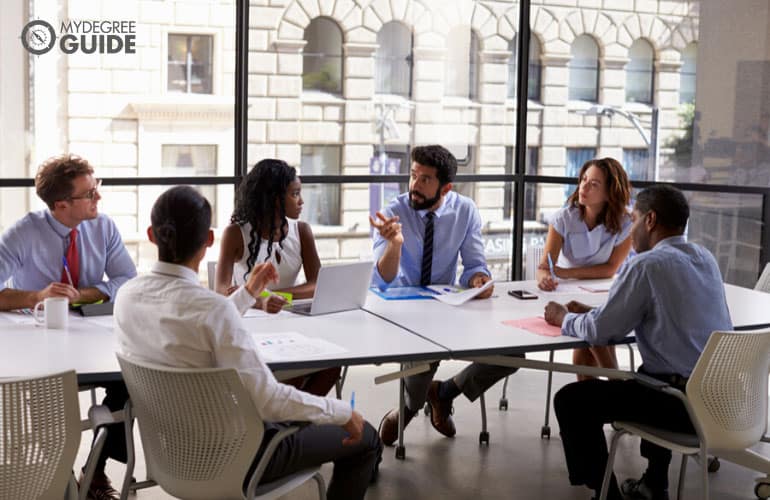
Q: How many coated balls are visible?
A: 0